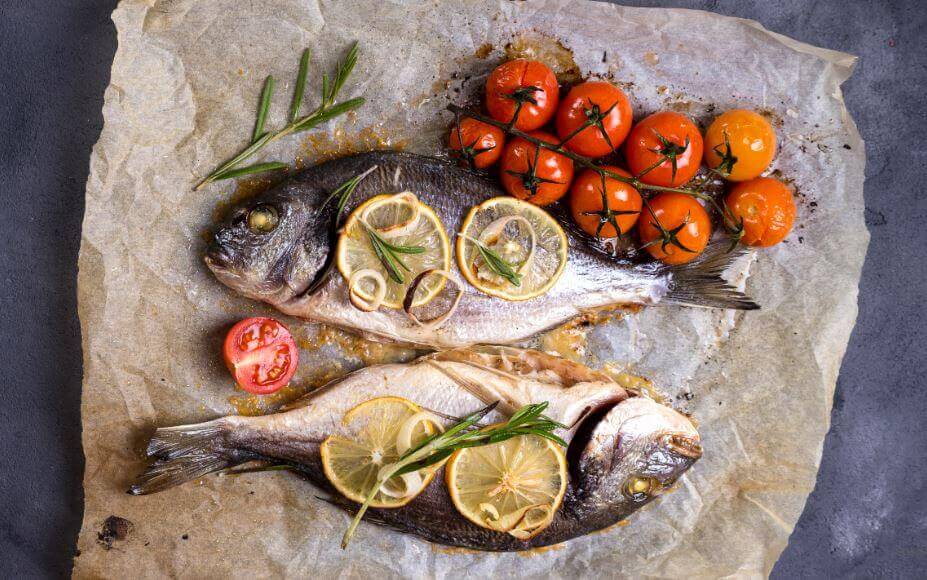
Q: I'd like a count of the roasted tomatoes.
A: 9